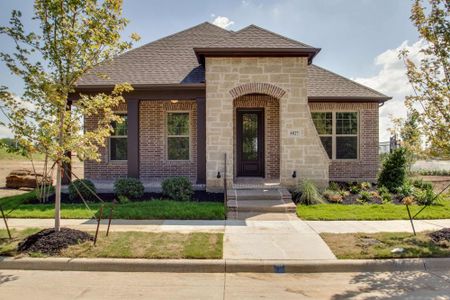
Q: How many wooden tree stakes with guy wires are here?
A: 4